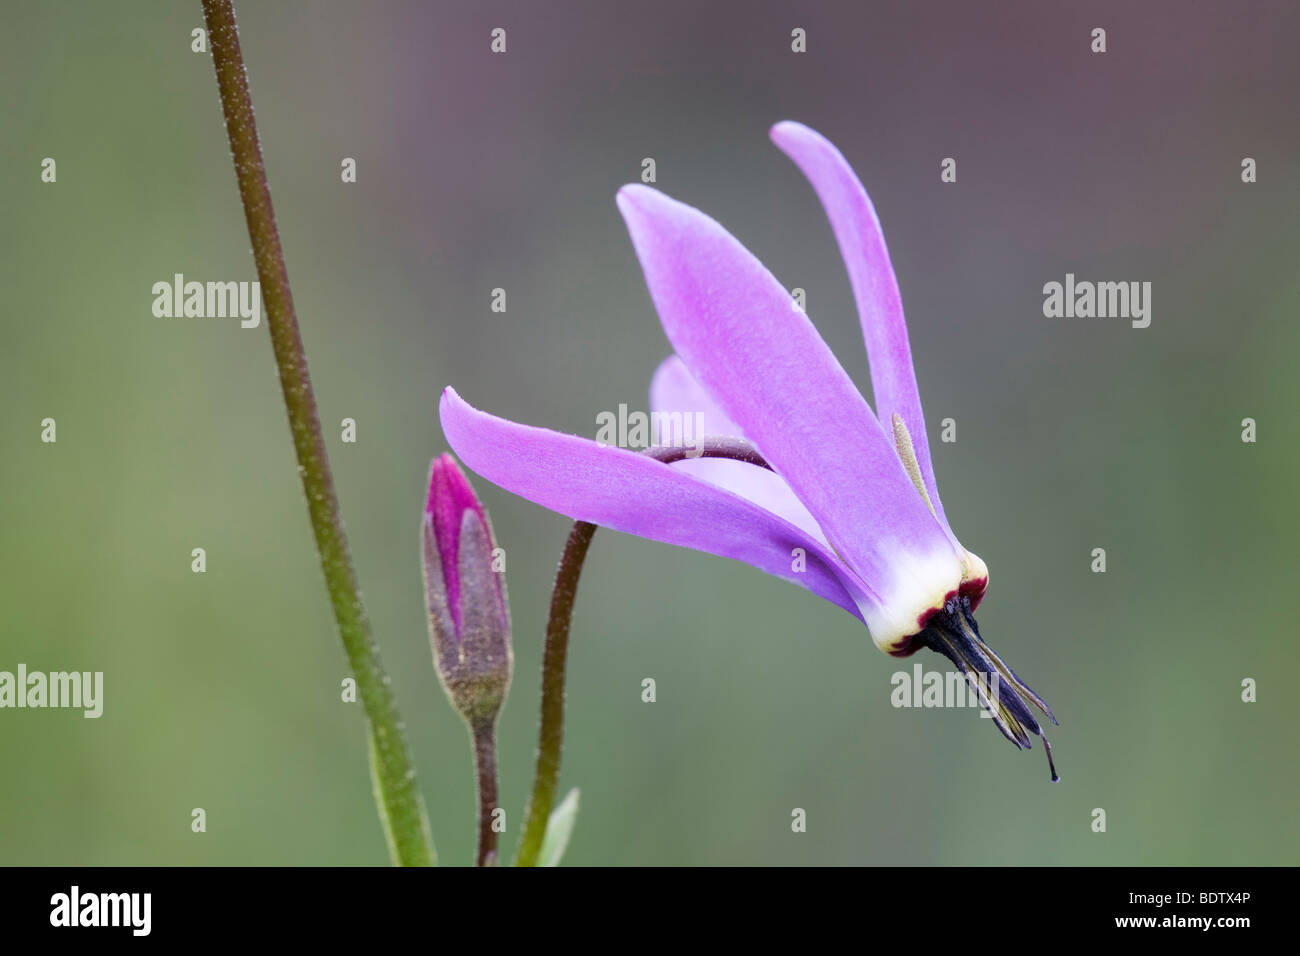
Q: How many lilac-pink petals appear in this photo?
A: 4